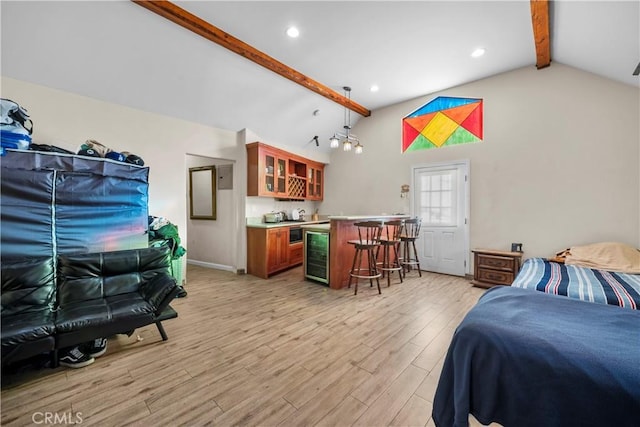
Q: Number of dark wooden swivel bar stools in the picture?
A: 3